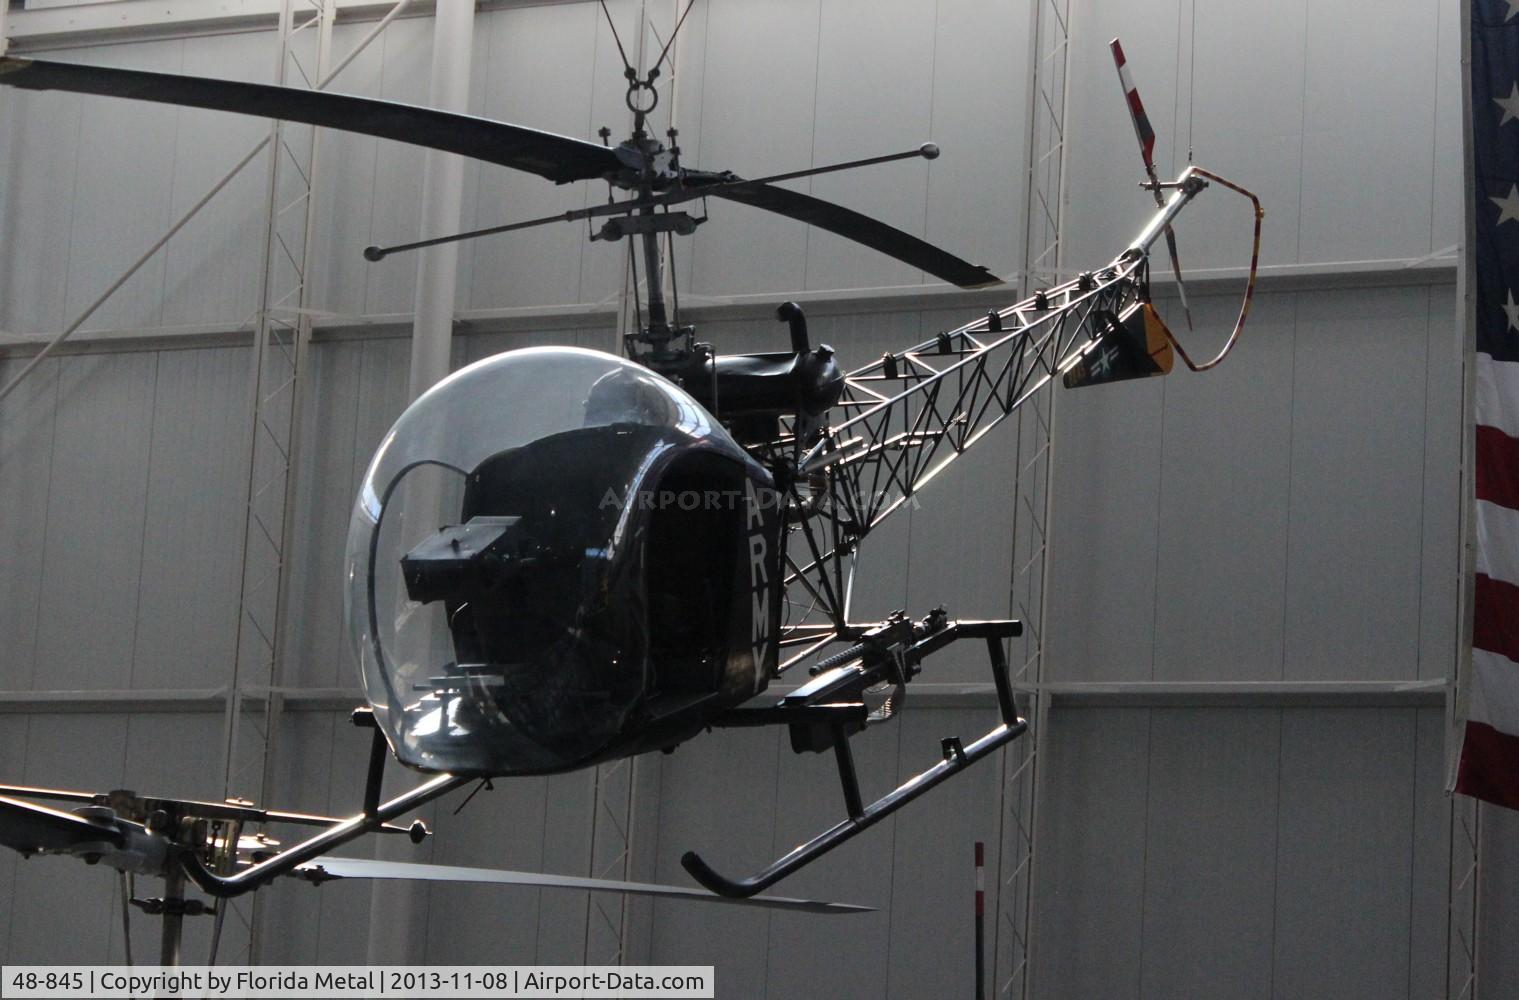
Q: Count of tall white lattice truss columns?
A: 4